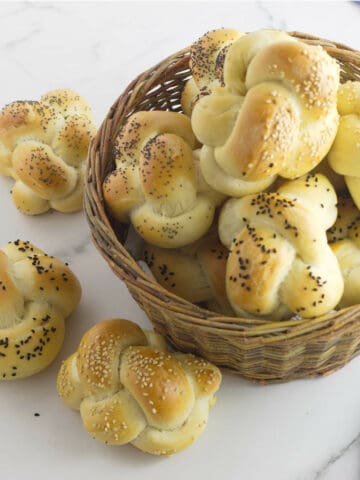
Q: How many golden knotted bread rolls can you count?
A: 10